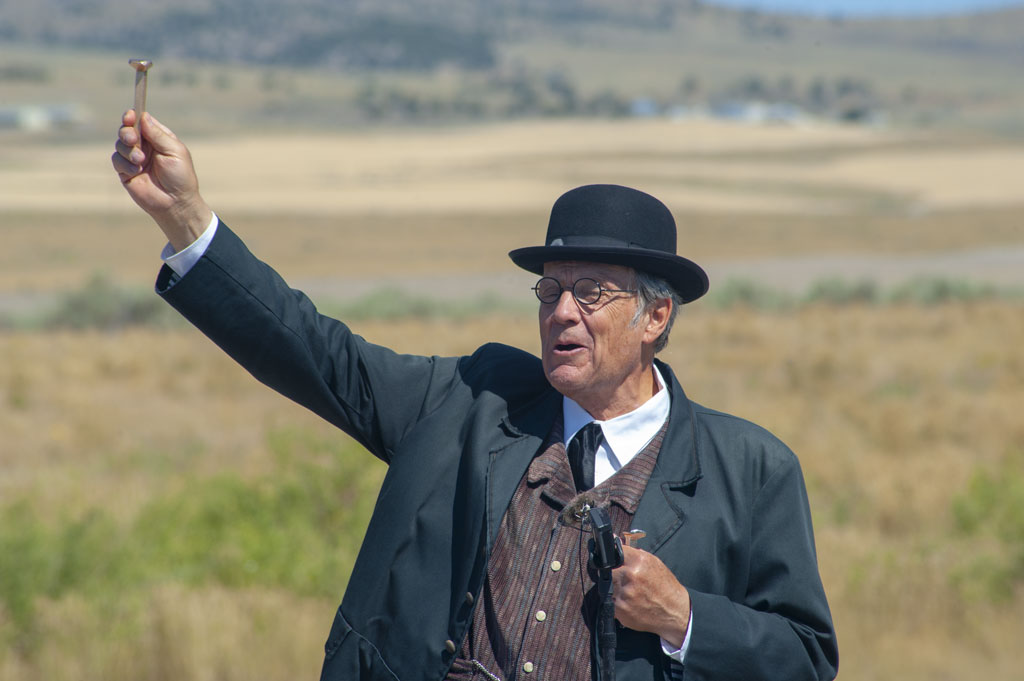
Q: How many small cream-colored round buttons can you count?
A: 3